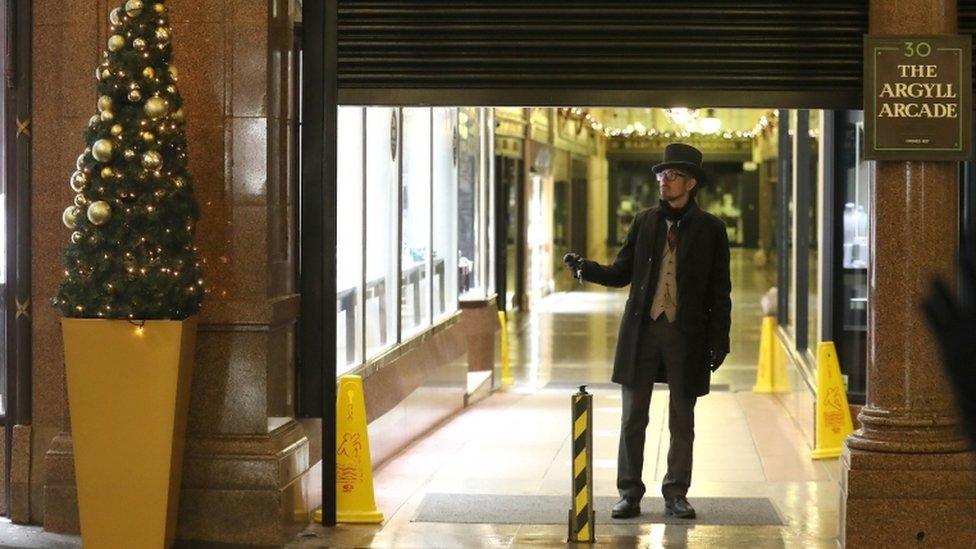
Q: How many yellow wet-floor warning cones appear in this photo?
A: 4